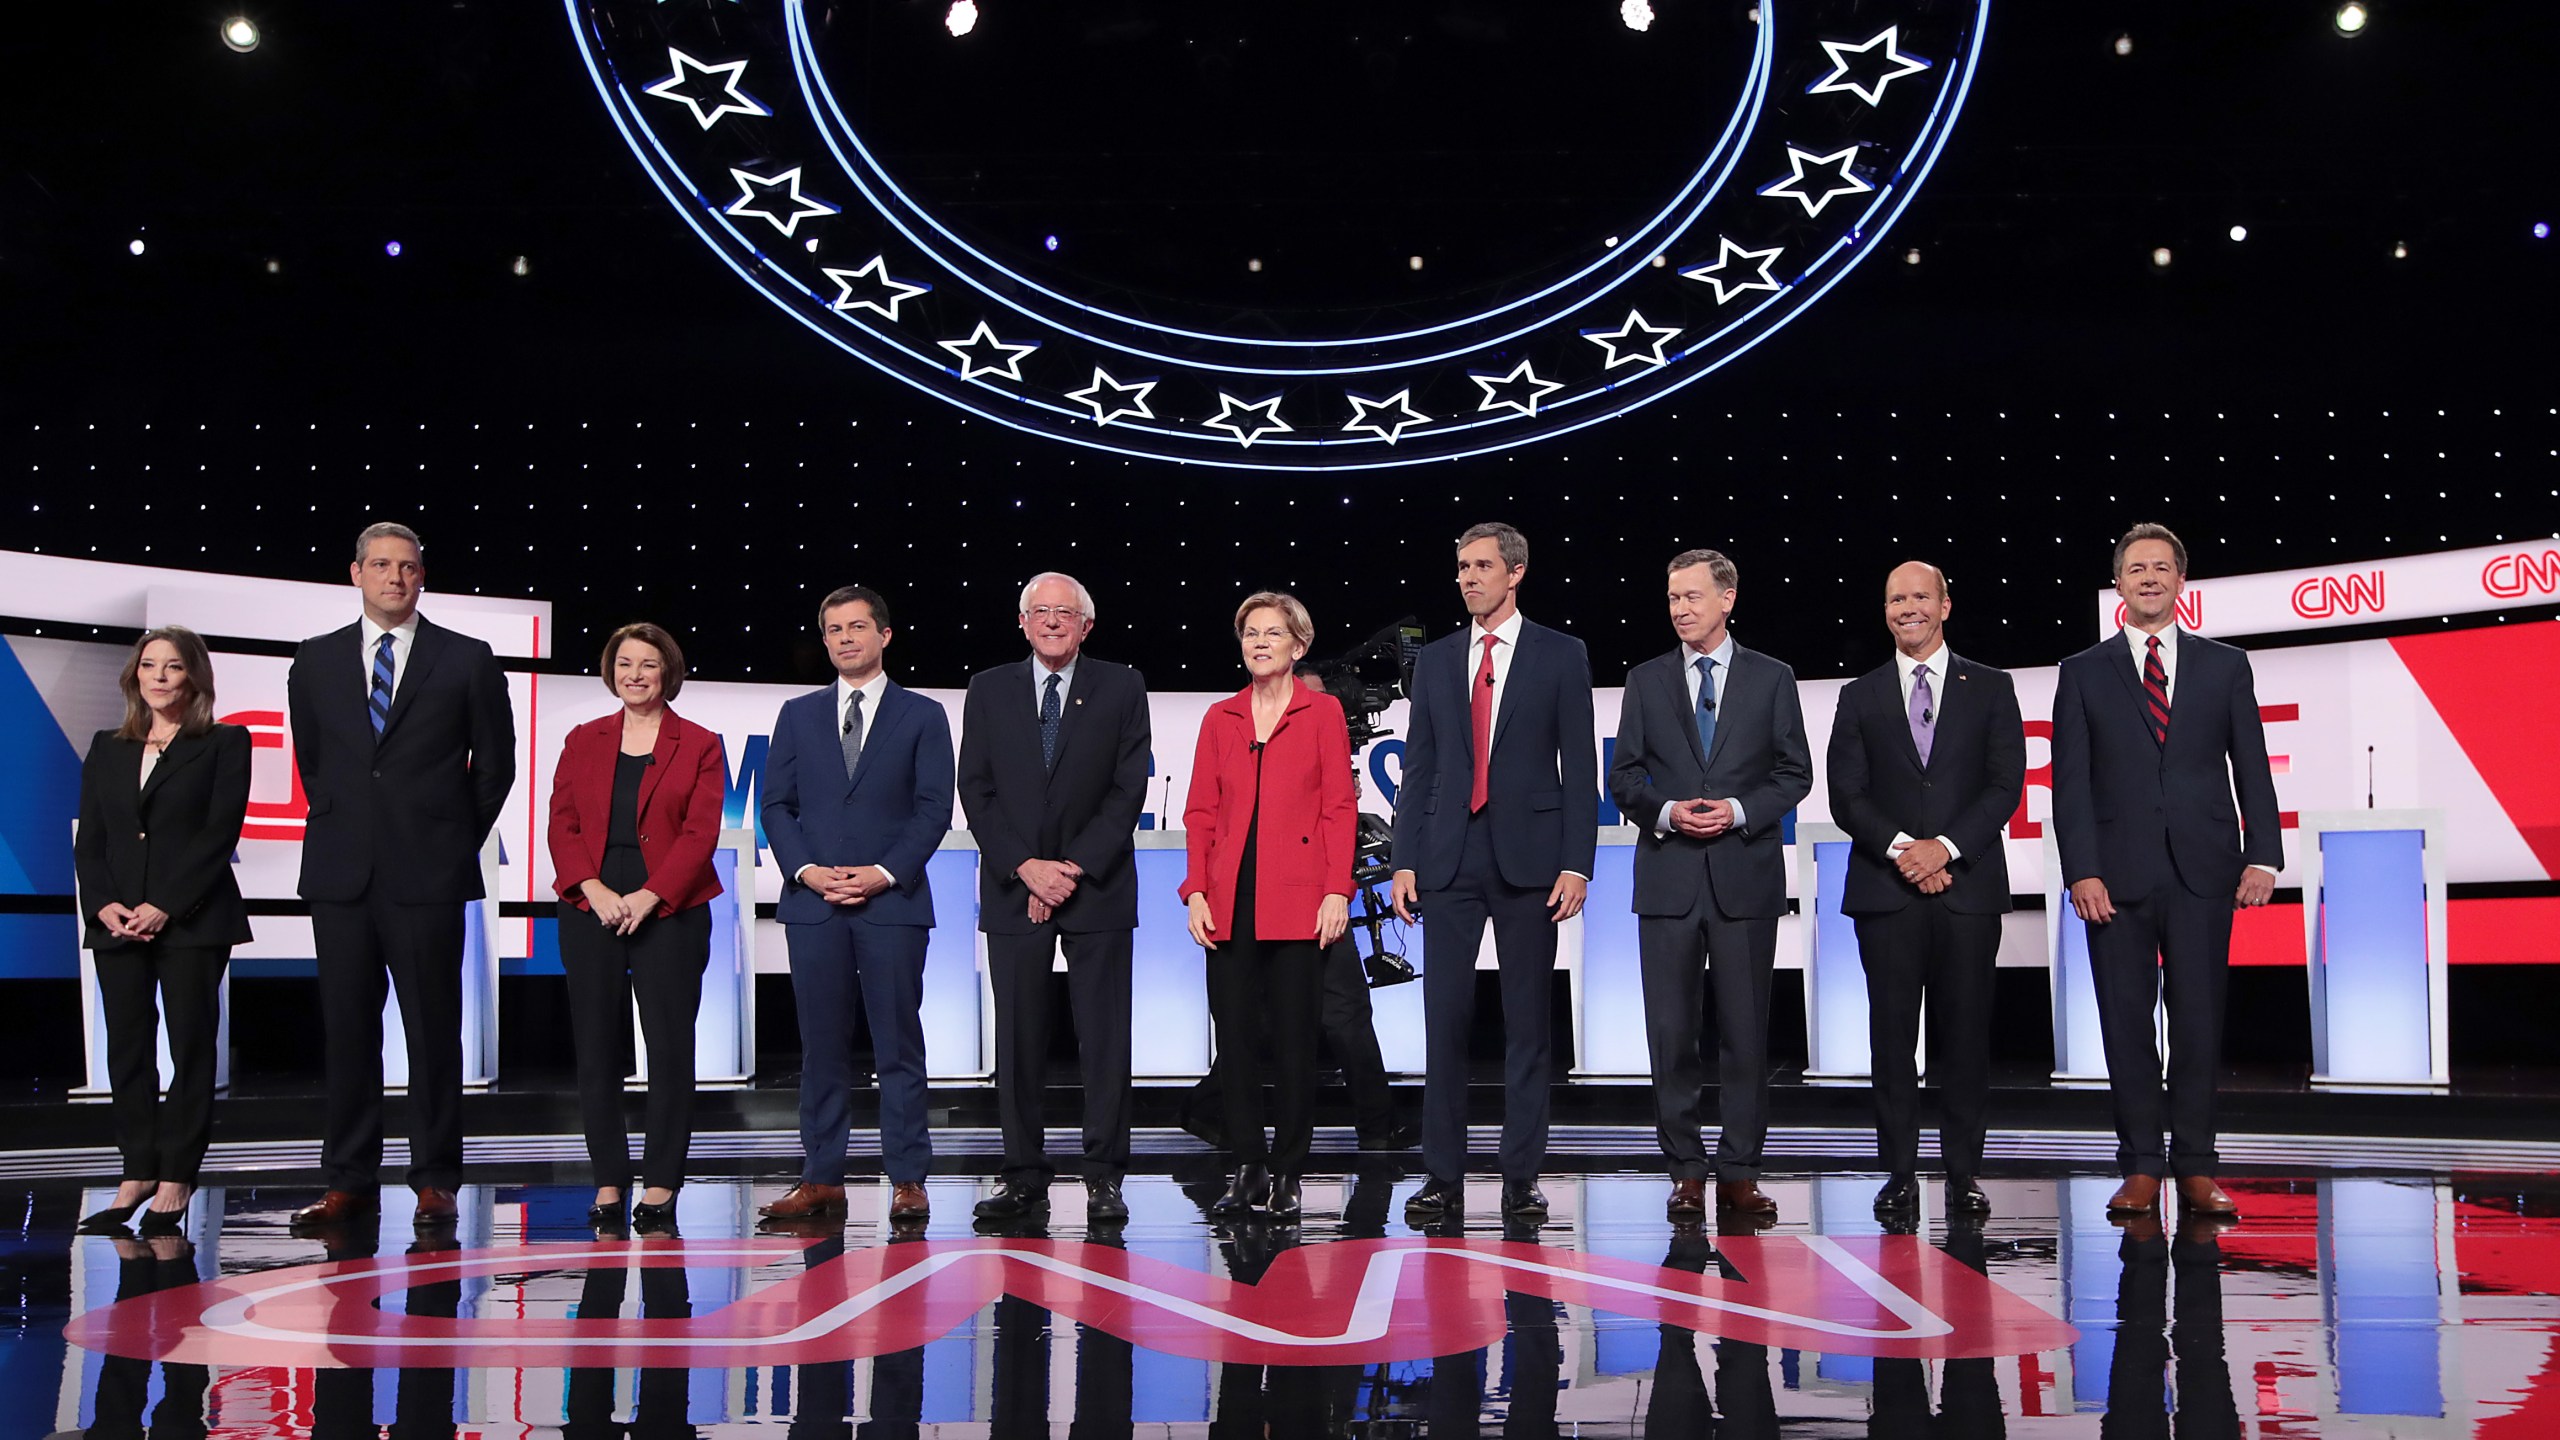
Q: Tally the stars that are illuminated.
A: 12